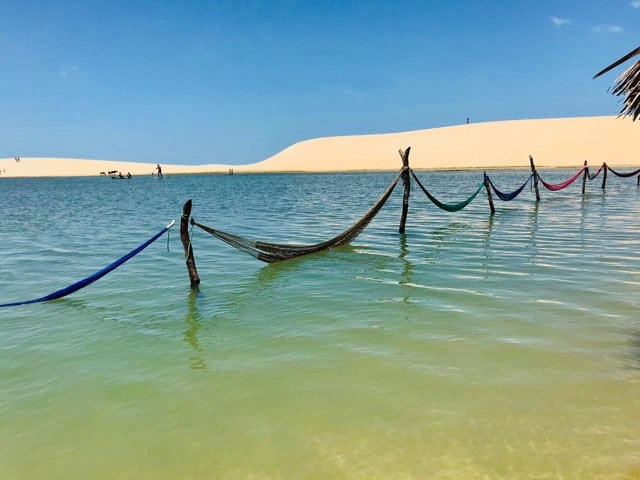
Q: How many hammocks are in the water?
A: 7